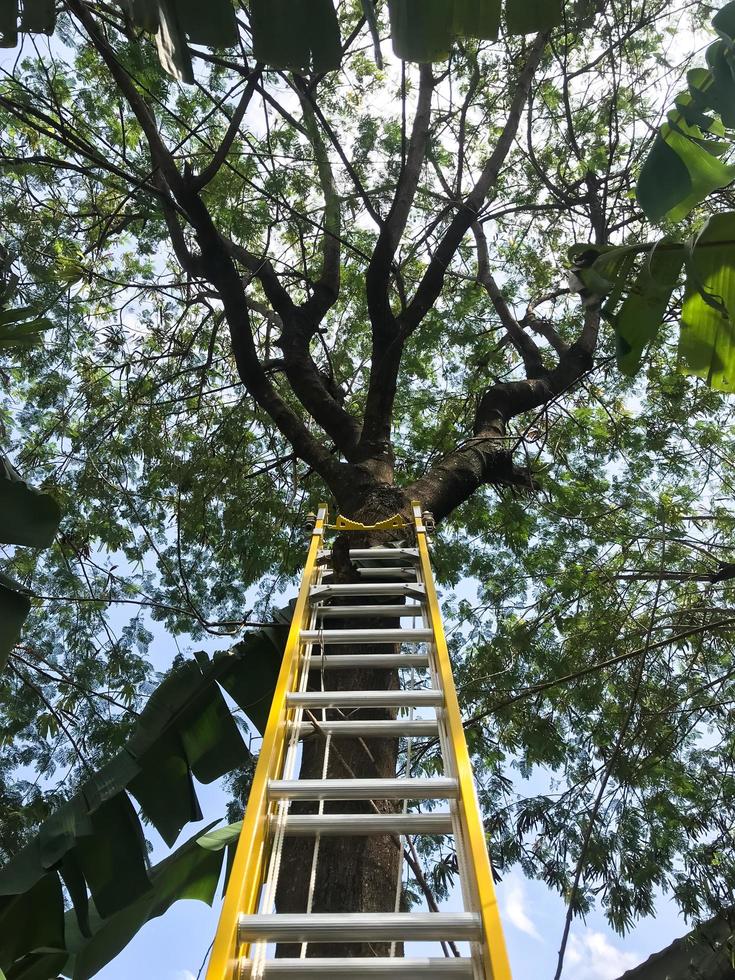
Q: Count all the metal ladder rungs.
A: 12